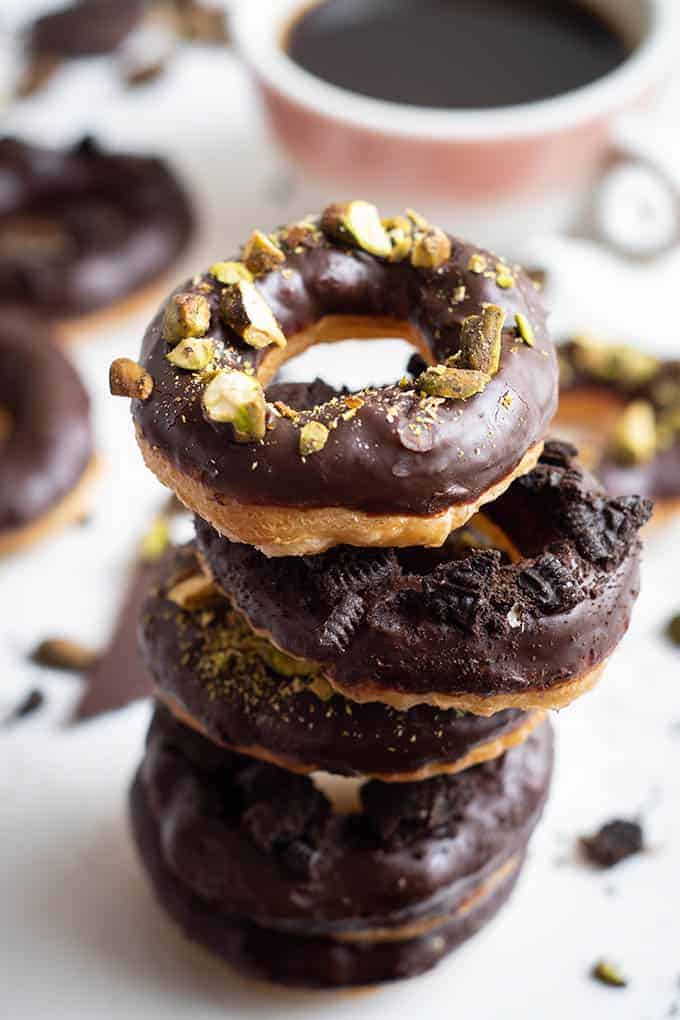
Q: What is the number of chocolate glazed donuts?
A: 8